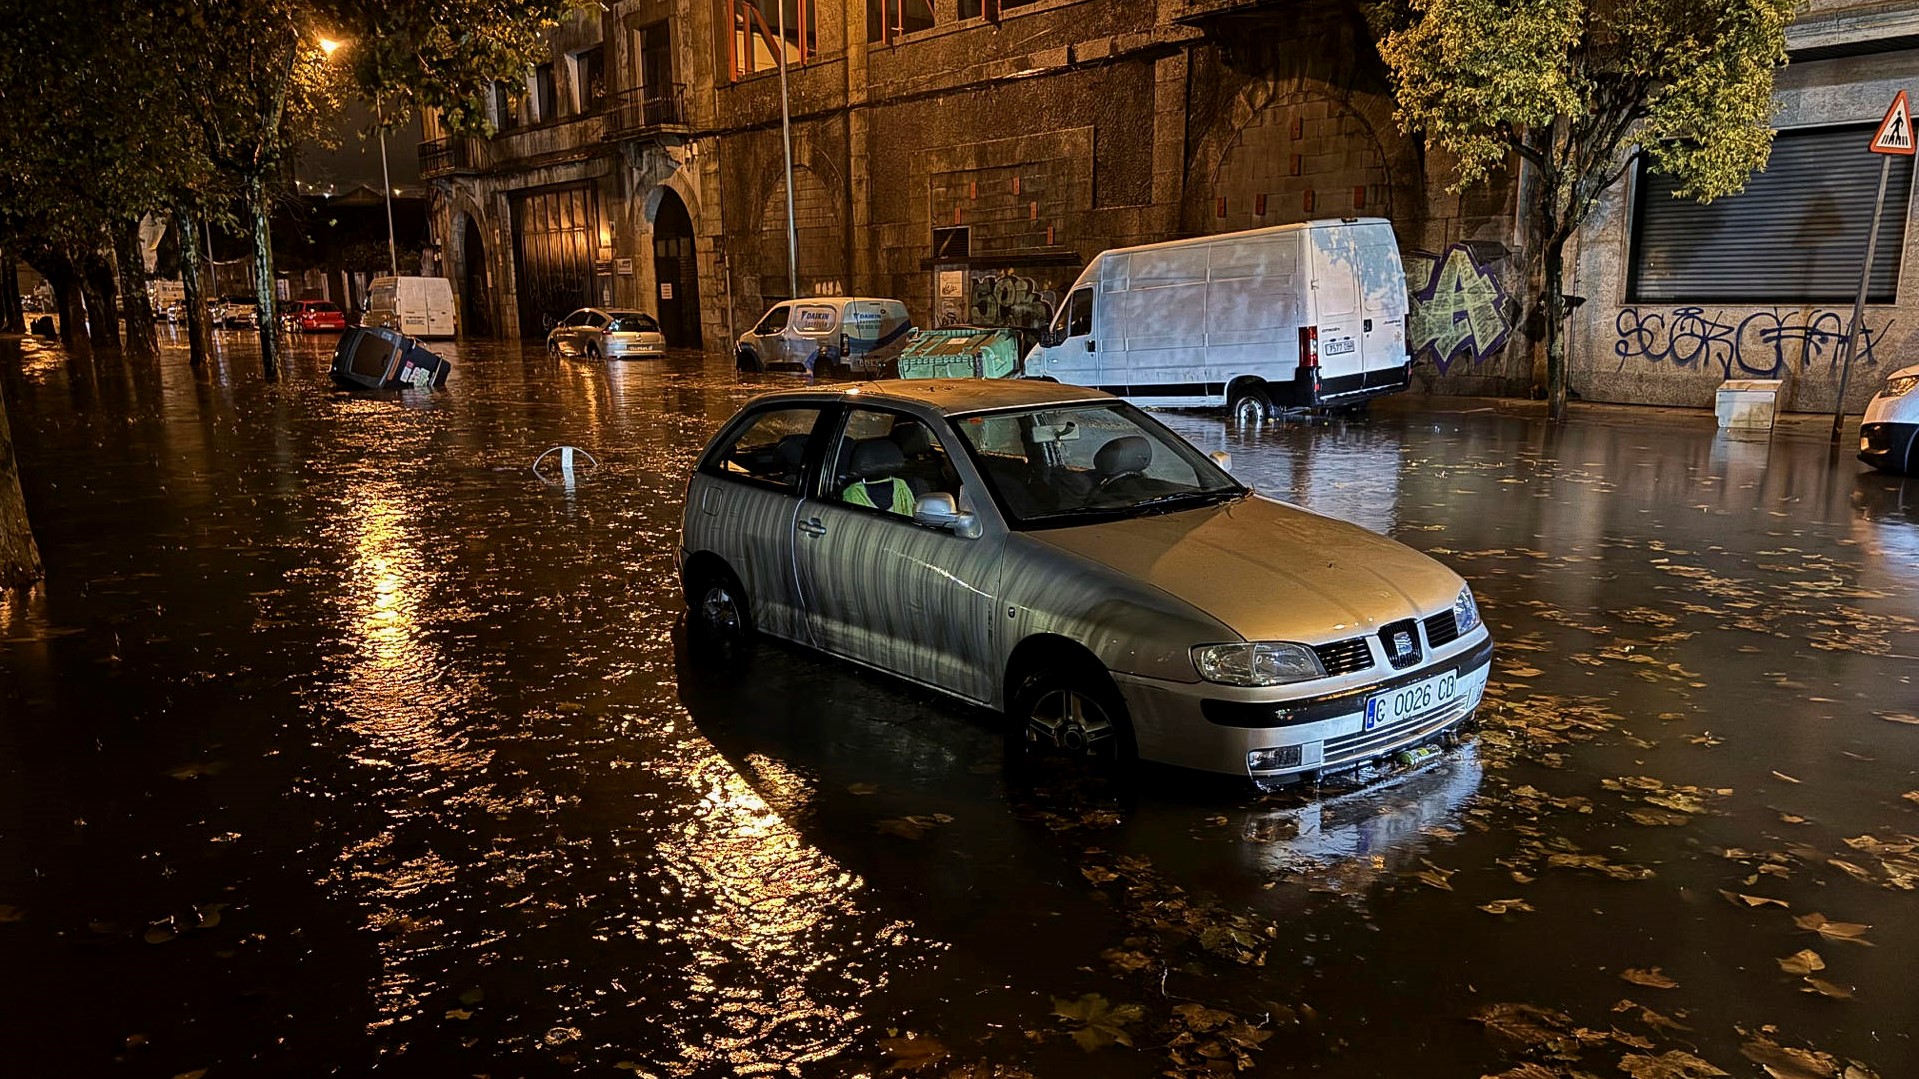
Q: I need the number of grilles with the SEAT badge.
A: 1